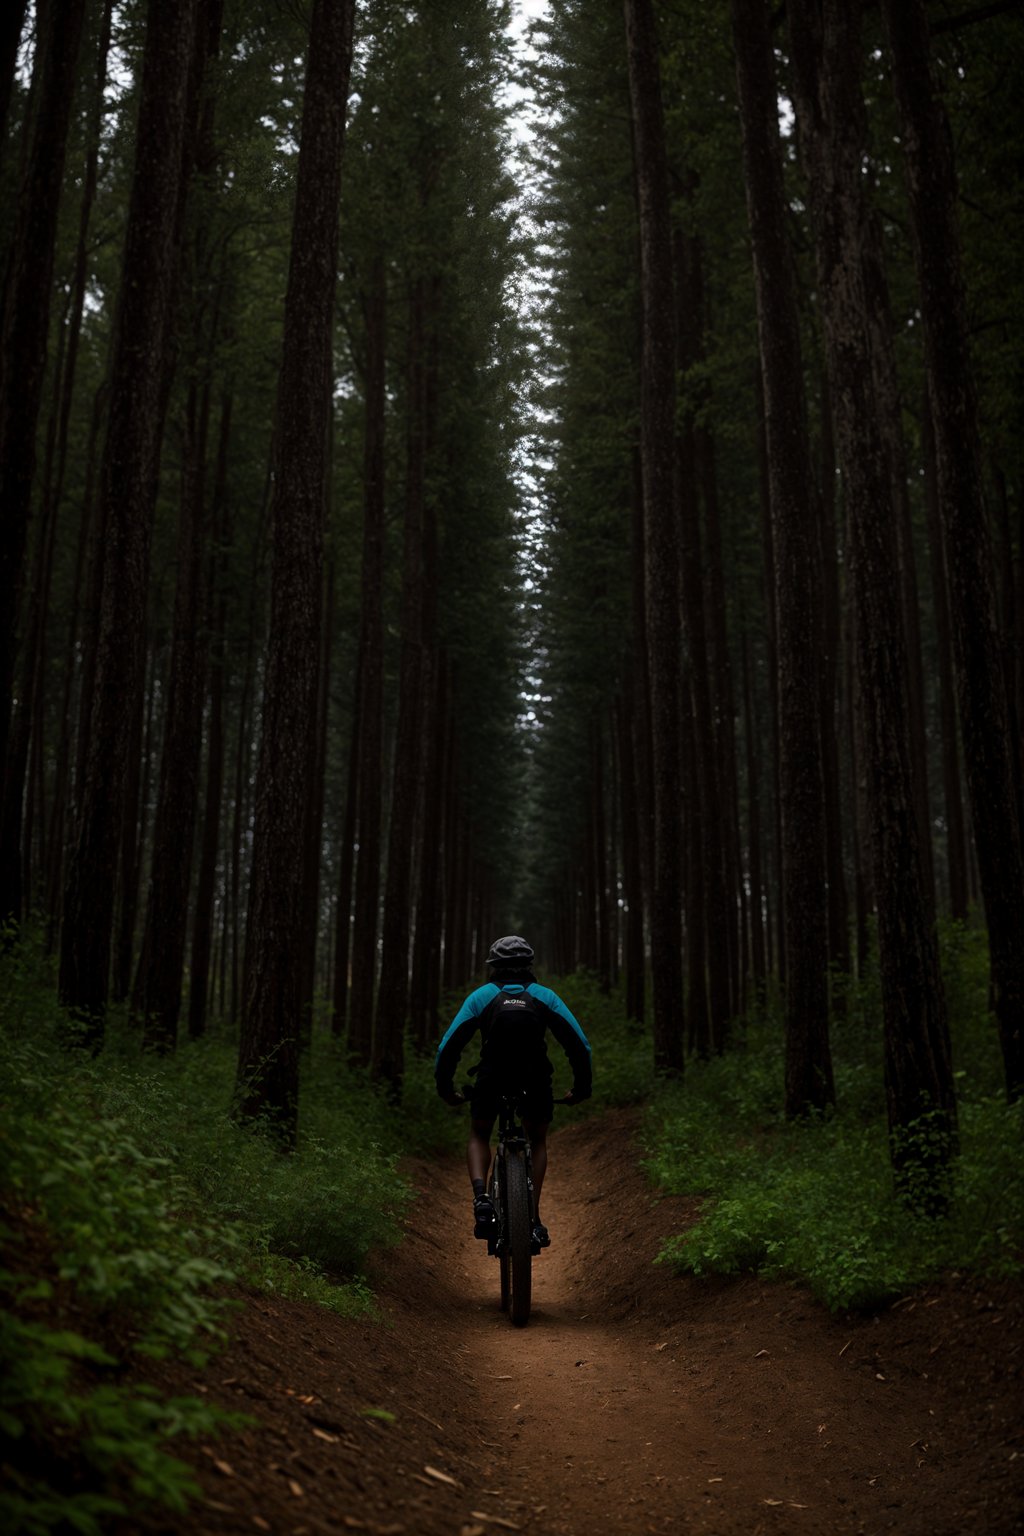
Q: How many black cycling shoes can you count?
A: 2